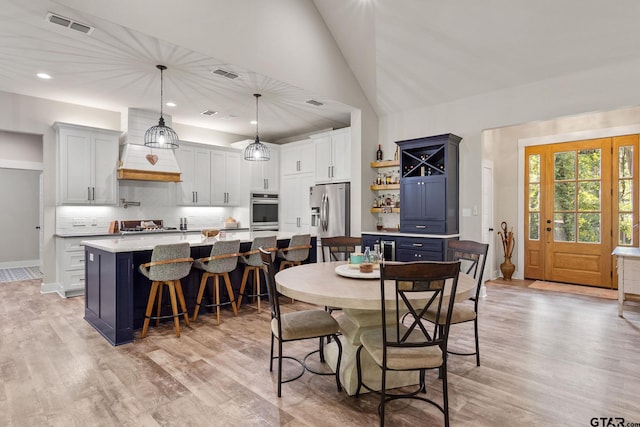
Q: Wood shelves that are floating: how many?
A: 3